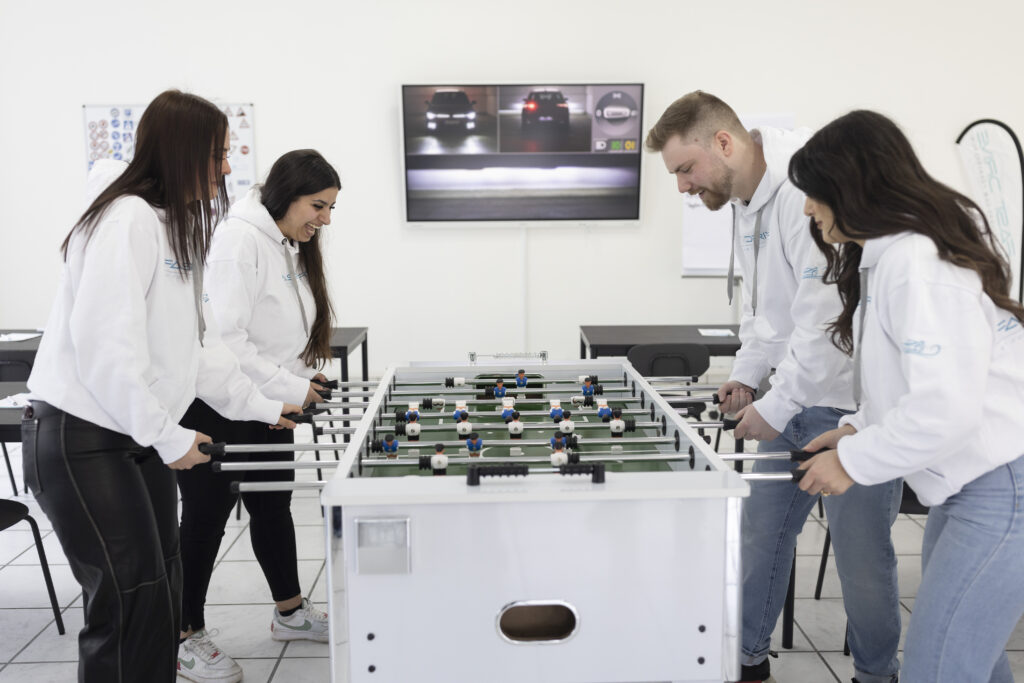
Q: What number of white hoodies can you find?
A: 4